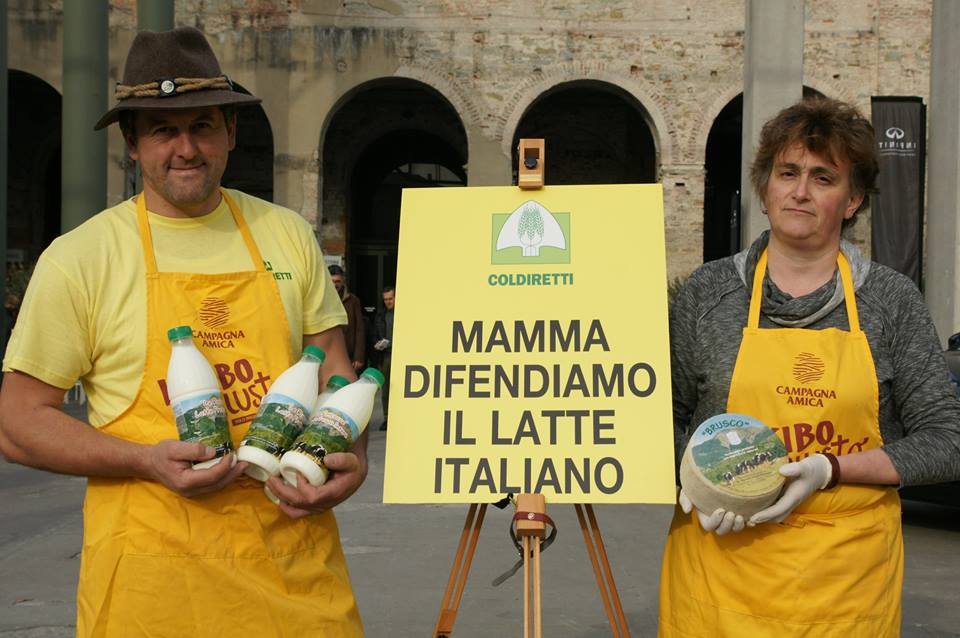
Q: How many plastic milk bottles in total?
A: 4